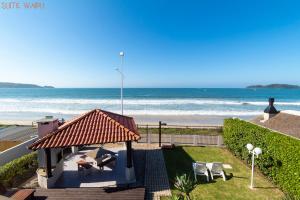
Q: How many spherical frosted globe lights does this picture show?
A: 2